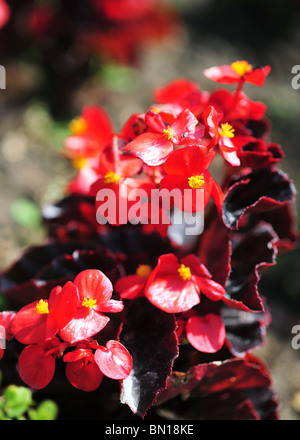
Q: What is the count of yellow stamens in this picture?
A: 11